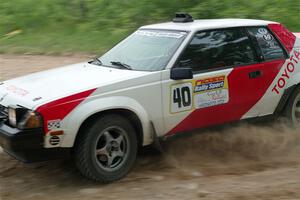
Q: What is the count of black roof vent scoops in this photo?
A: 1